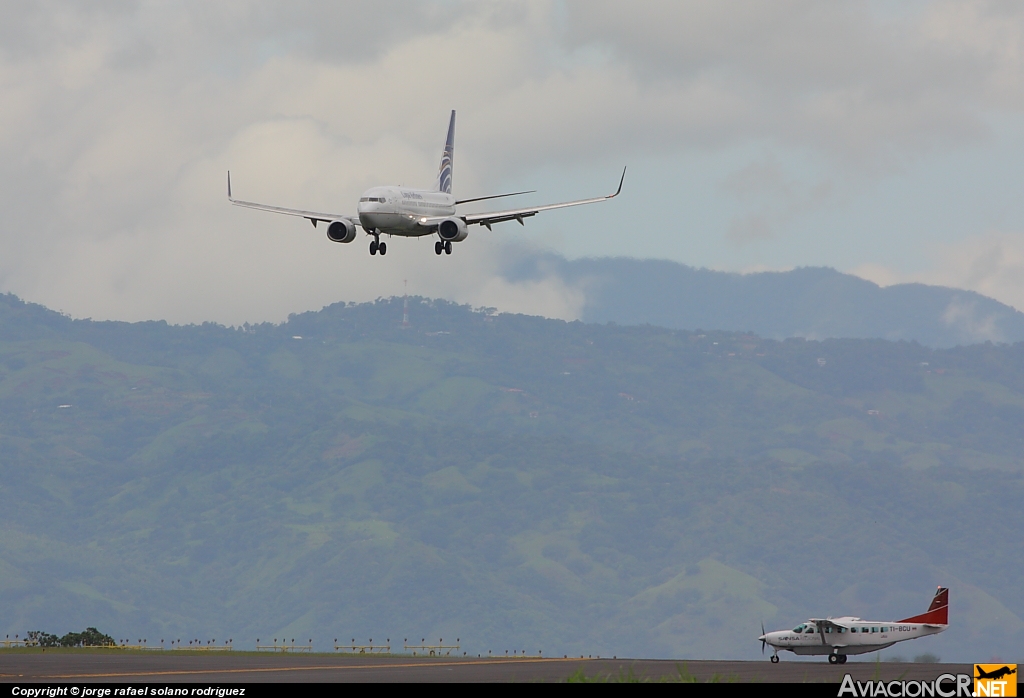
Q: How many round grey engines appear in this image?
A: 2